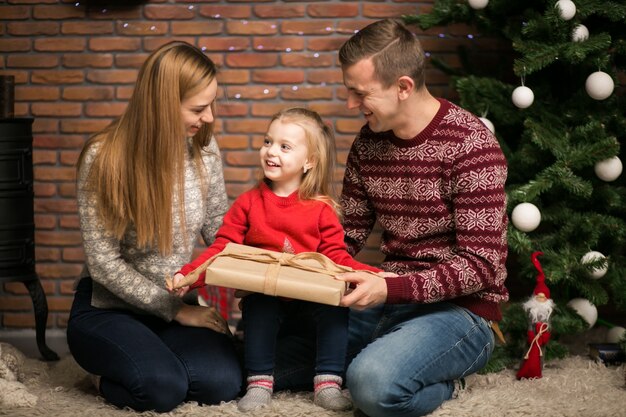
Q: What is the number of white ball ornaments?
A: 11